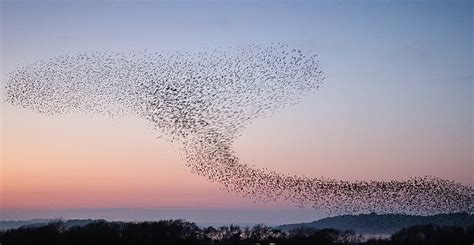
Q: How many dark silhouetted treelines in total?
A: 1